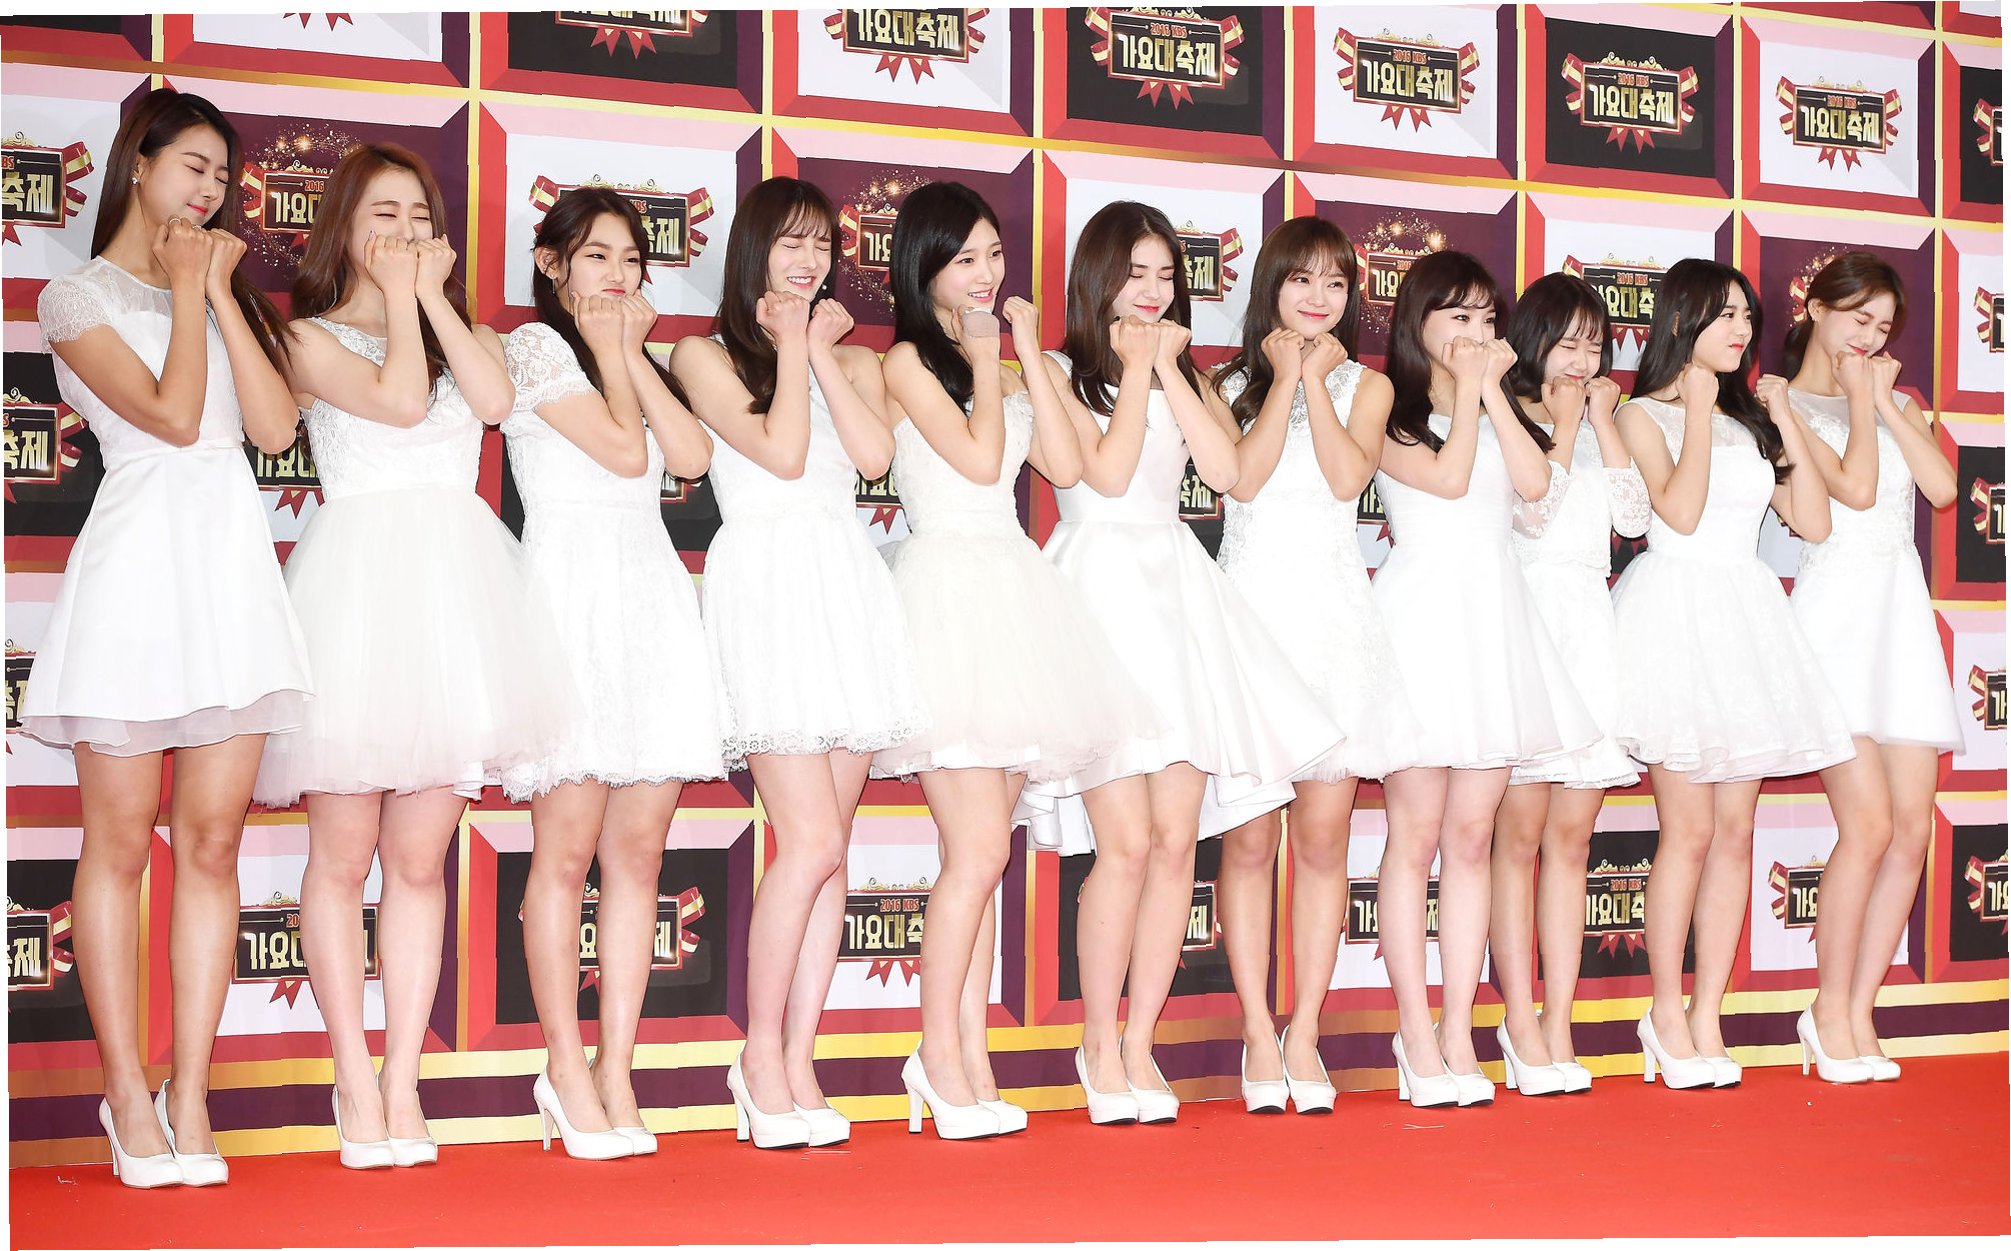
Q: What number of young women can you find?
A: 11